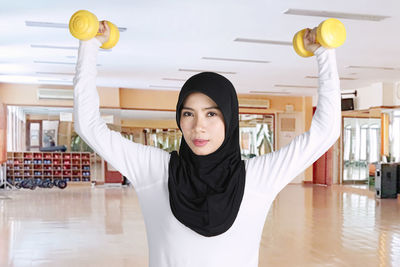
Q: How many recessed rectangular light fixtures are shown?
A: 15